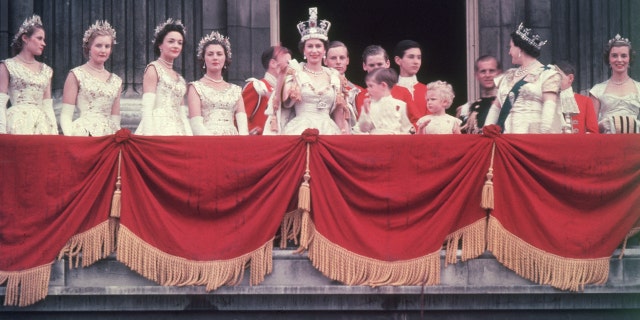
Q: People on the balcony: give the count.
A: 15